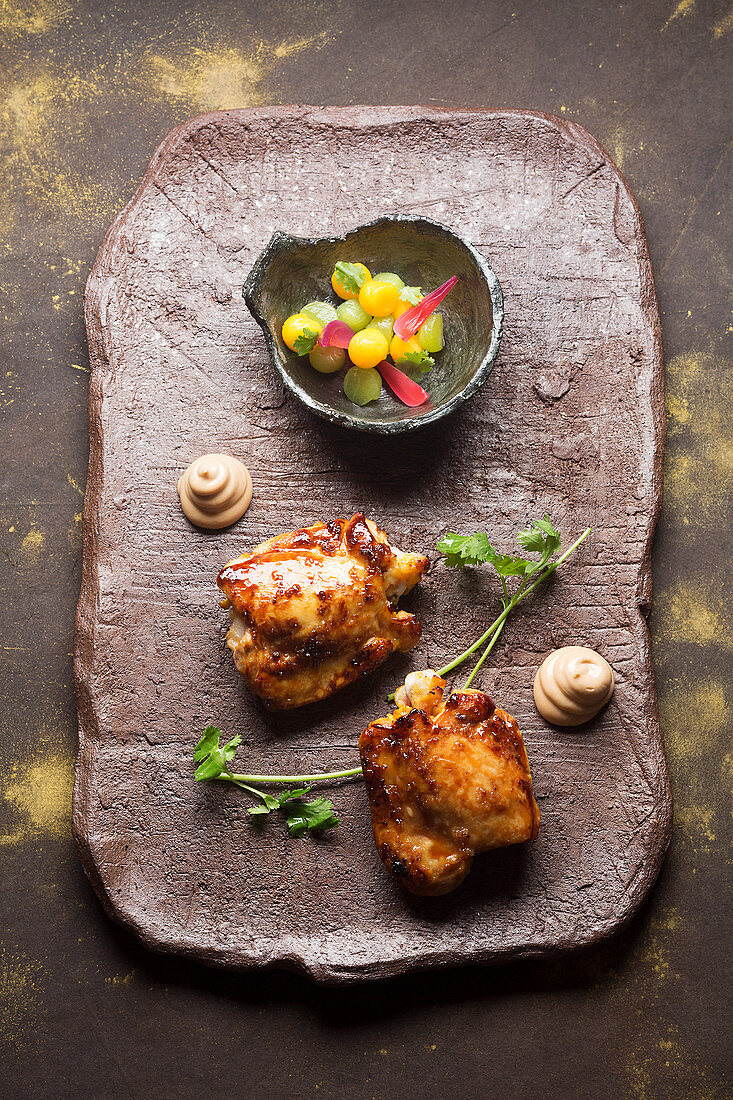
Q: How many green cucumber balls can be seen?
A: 7